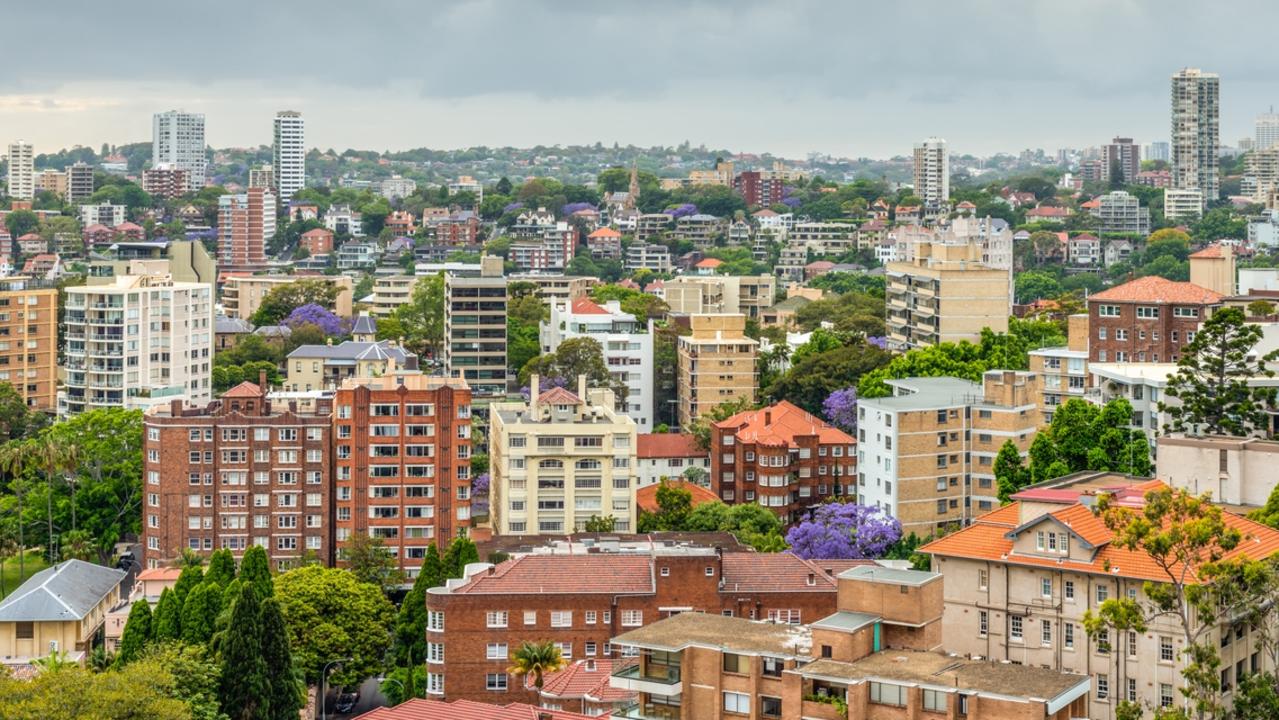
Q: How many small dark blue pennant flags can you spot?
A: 0